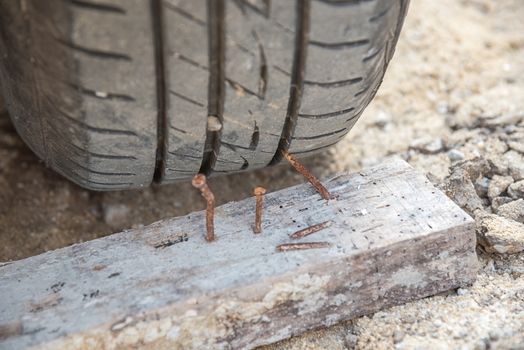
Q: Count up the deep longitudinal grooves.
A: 3